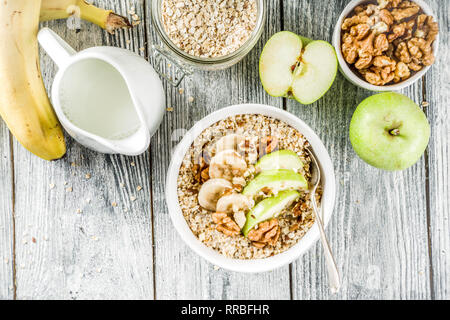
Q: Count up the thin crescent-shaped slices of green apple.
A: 3